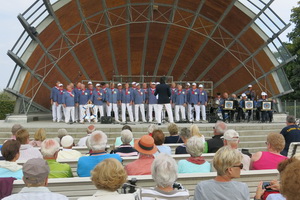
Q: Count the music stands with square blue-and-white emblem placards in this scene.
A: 3